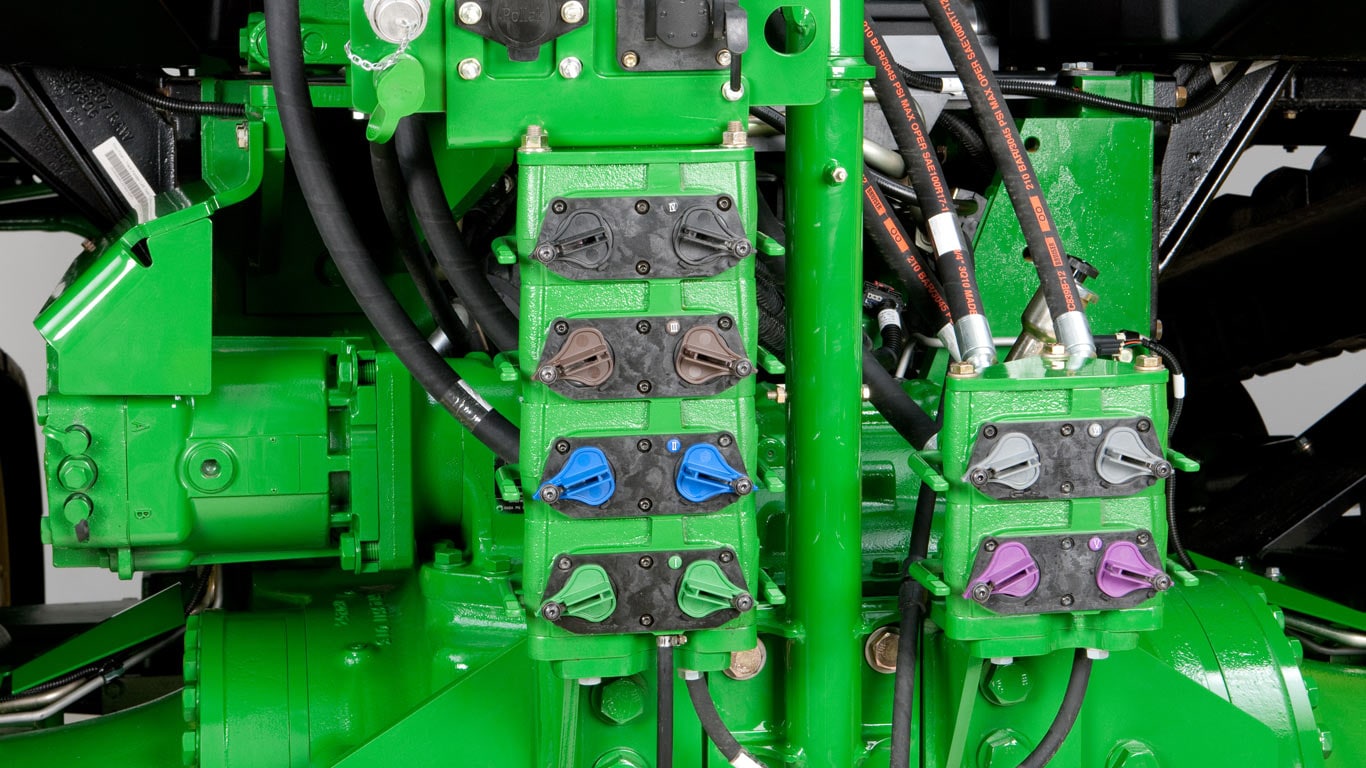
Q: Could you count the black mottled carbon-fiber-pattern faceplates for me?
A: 6